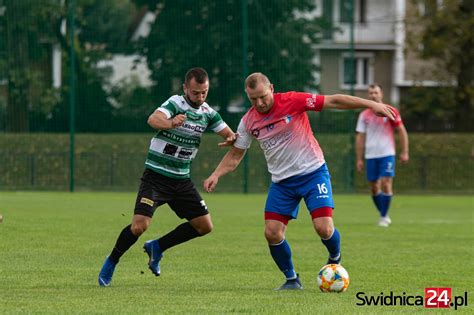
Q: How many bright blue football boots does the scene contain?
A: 2